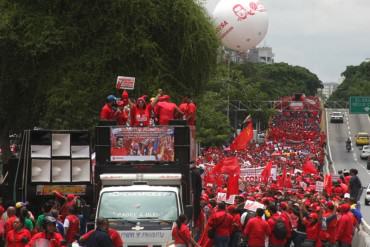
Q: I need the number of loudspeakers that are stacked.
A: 6